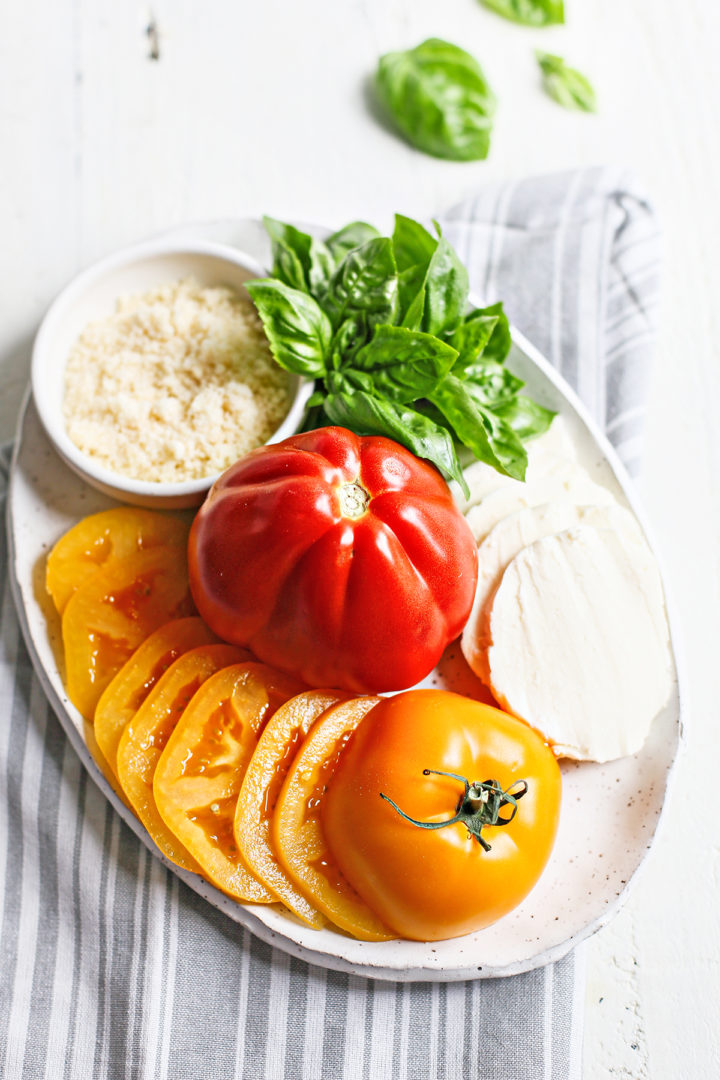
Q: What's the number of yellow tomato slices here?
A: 7